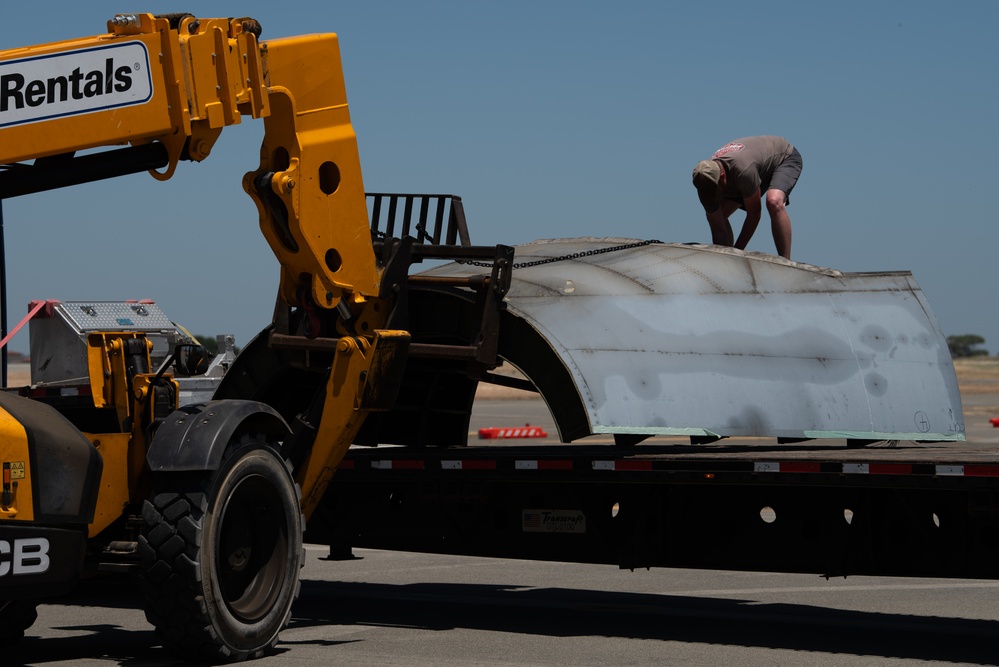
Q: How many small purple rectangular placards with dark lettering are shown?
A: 0